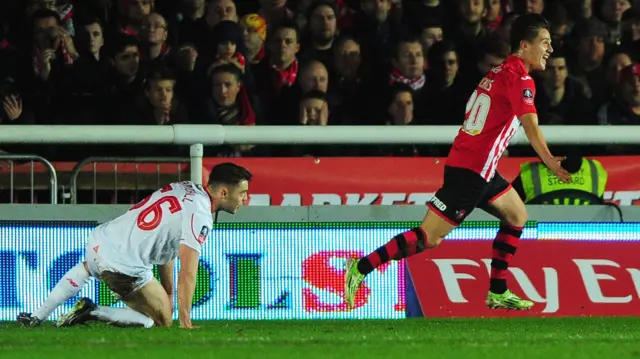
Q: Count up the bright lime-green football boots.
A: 2